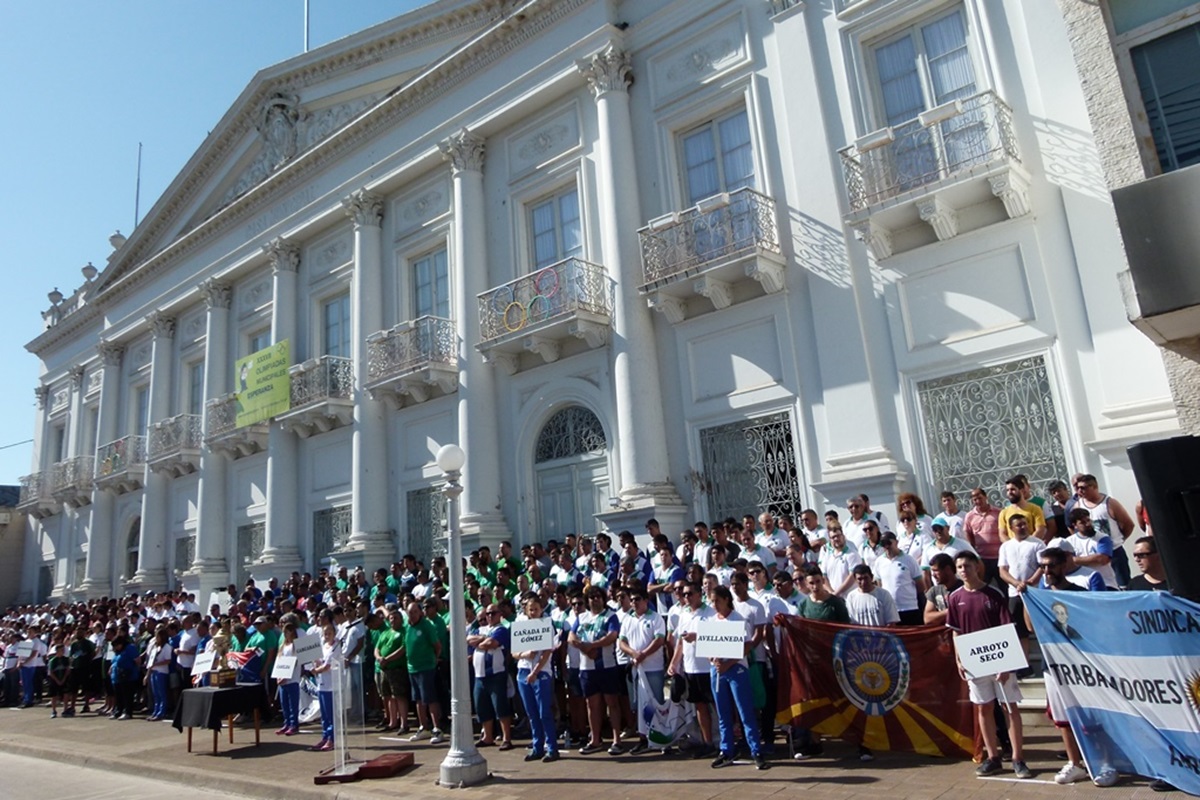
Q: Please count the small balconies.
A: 10